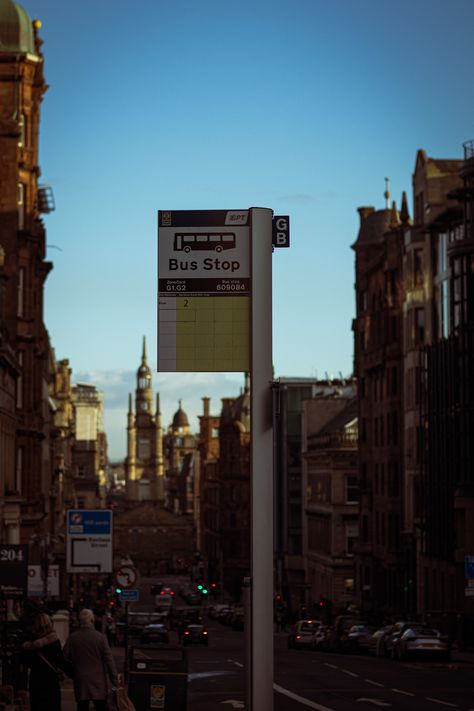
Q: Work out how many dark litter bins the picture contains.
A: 1